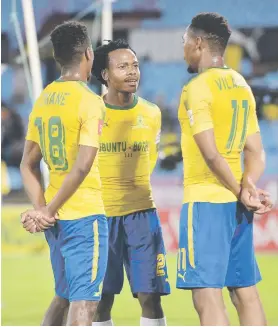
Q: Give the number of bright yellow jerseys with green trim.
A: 3